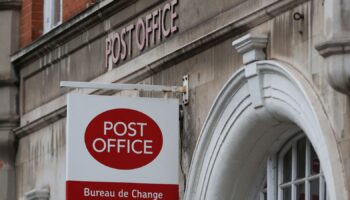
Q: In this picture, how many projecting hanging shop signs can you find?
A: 1